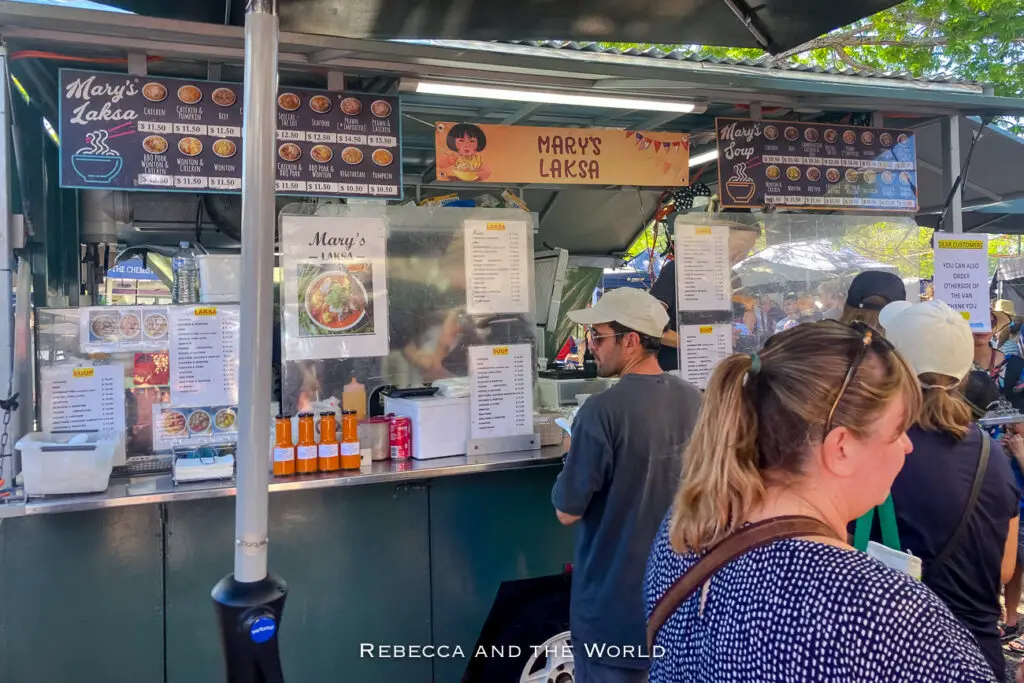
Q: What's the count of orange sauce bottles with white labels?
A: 4